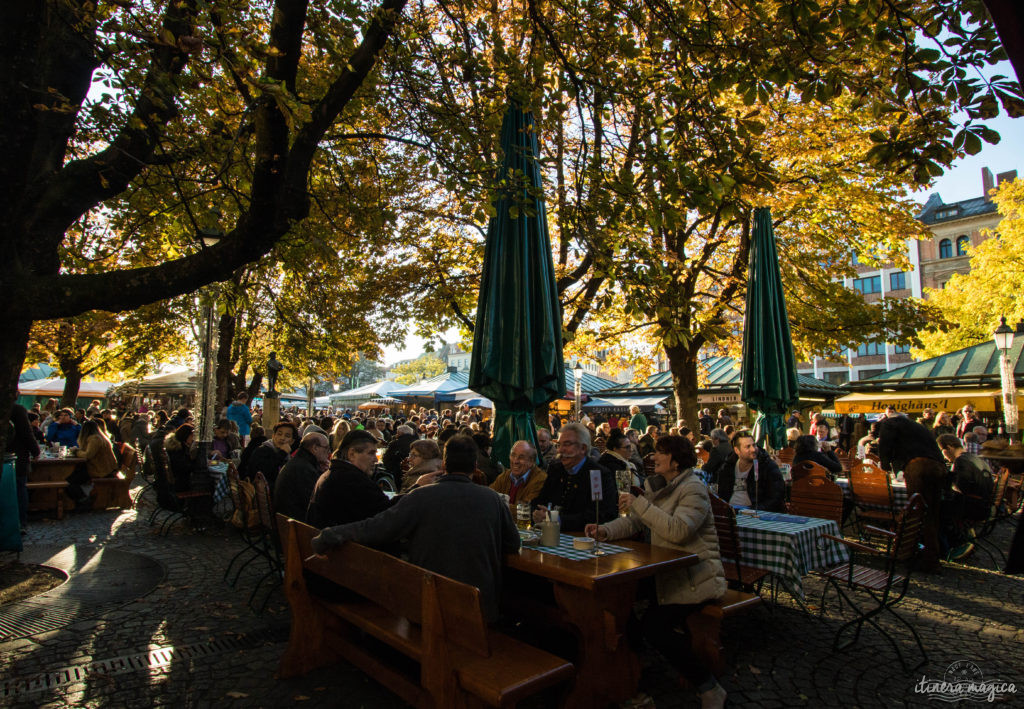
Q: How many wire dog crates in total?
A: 0